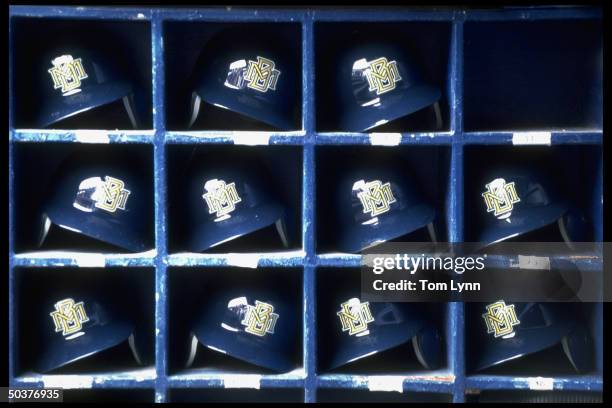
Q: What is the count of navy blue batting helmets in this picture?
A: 11